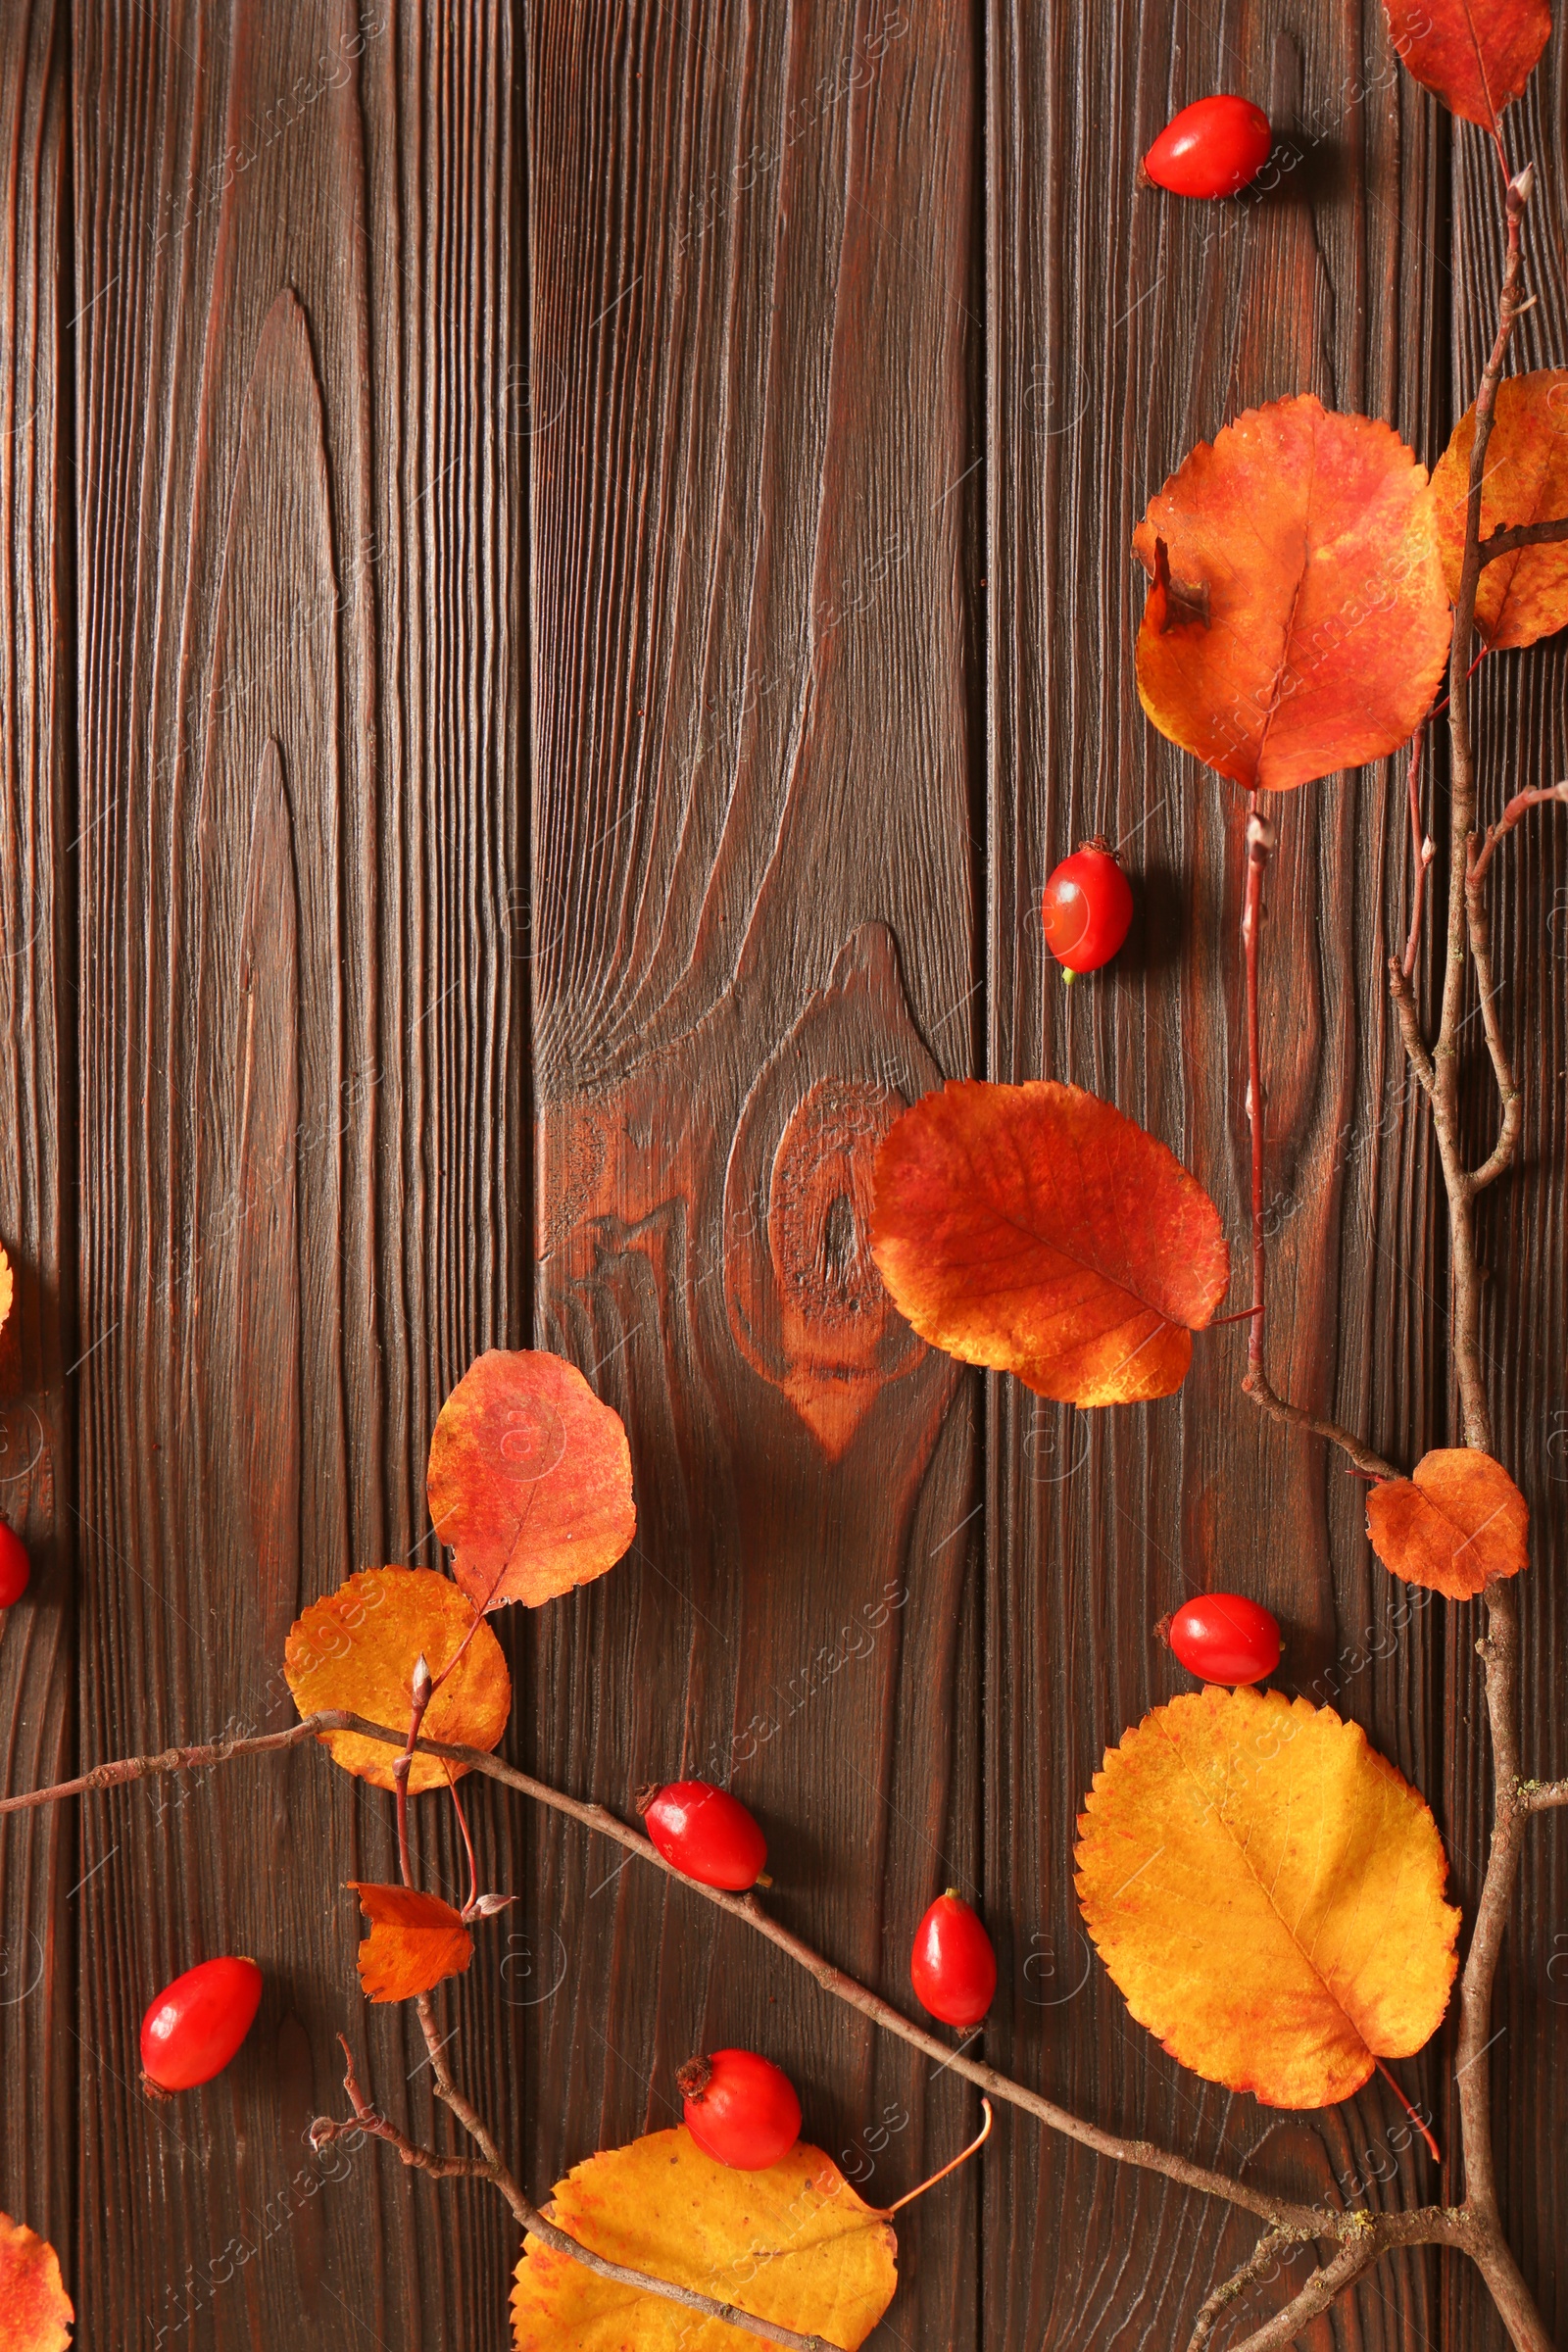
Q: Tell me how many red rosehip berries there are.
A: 8